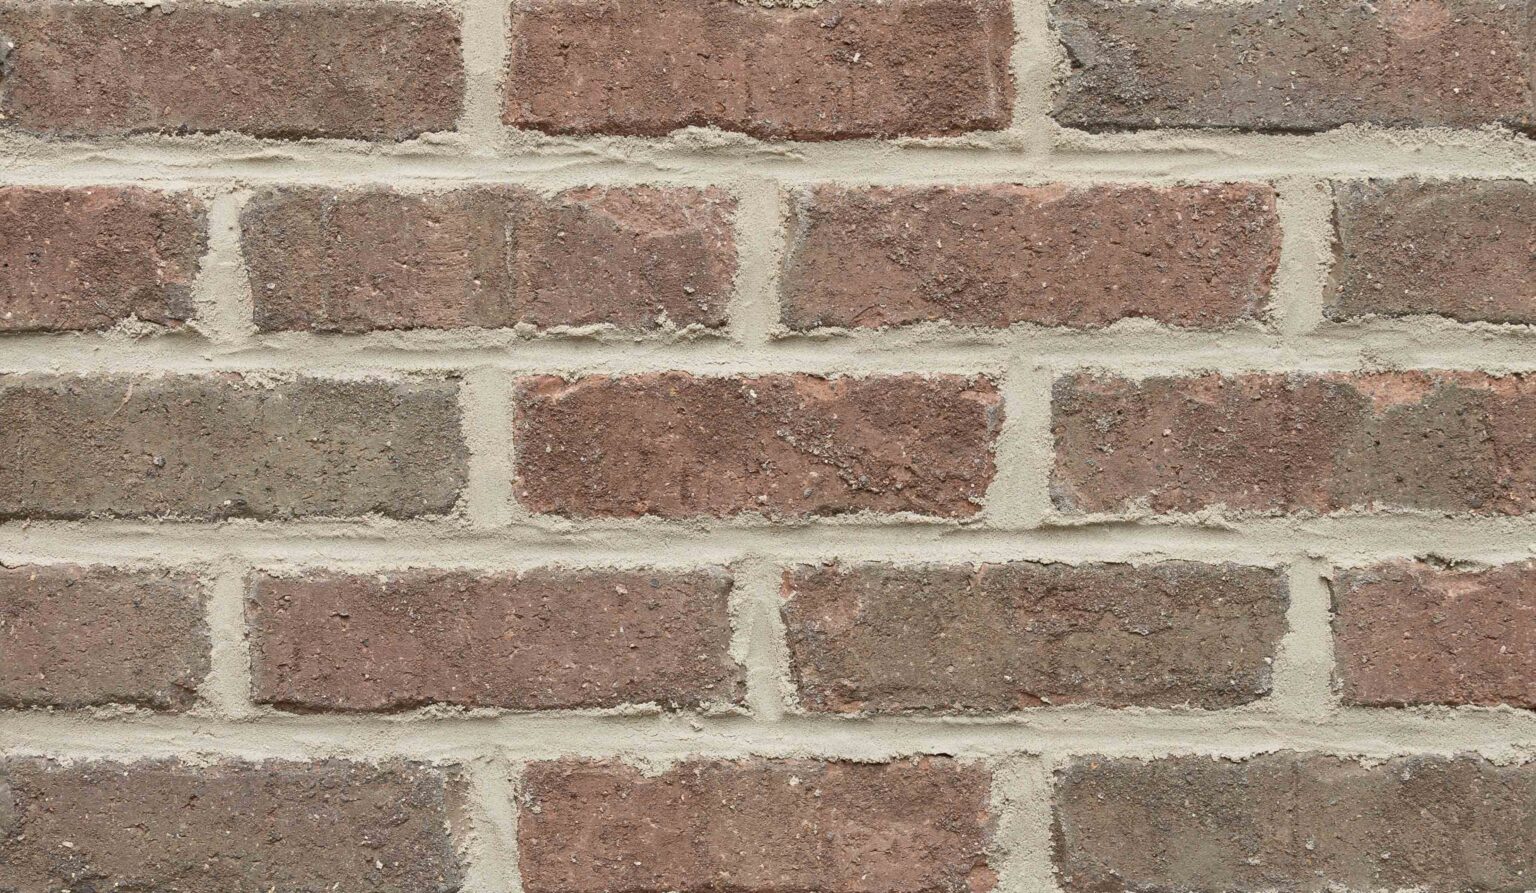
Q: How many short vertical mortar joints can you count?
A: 12